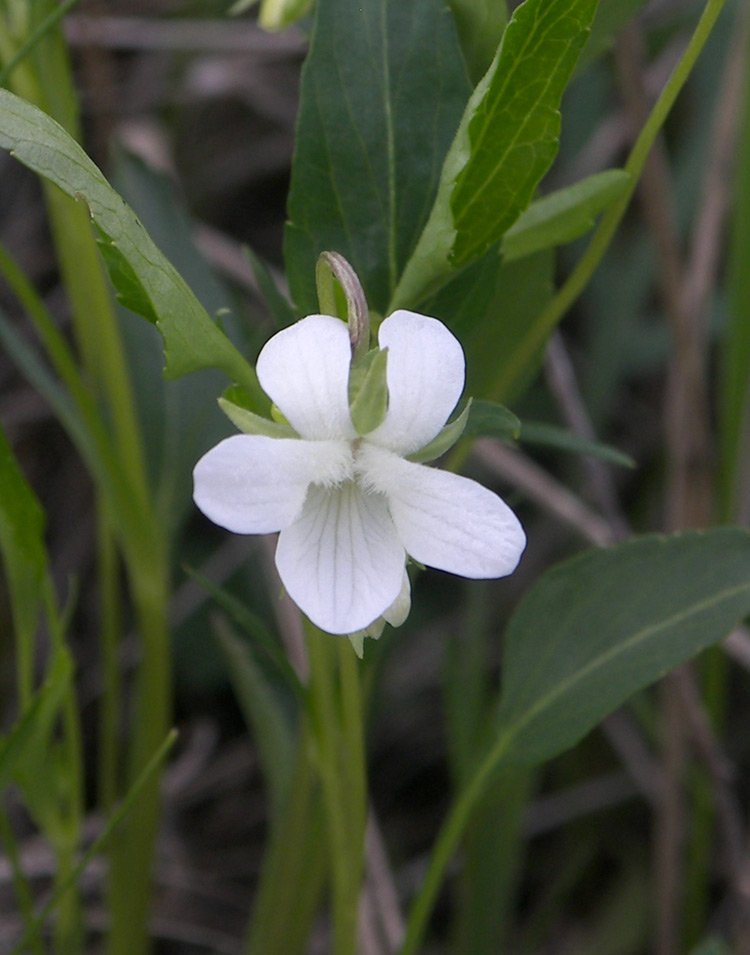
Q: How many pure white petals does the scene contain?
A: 5